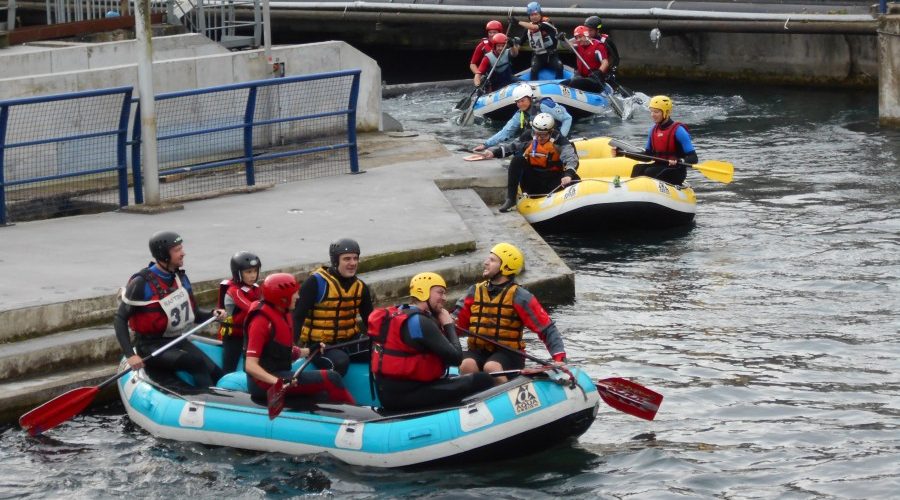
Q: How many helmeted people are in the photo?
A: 14